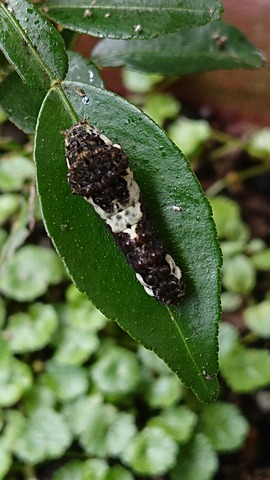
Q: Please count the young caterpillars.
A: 1